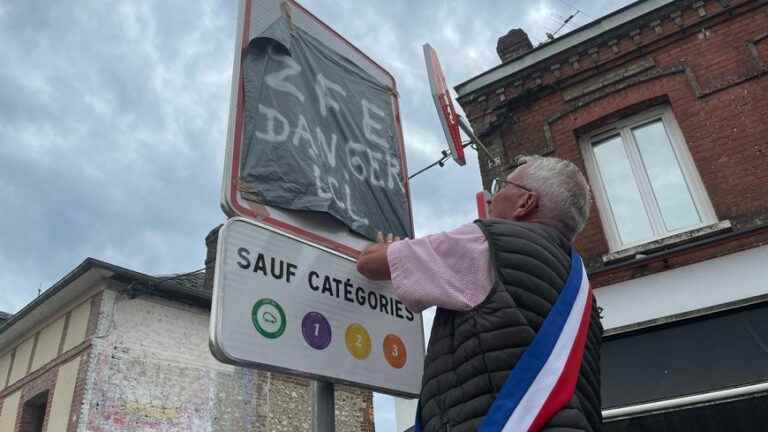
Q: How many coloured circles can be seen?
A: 4